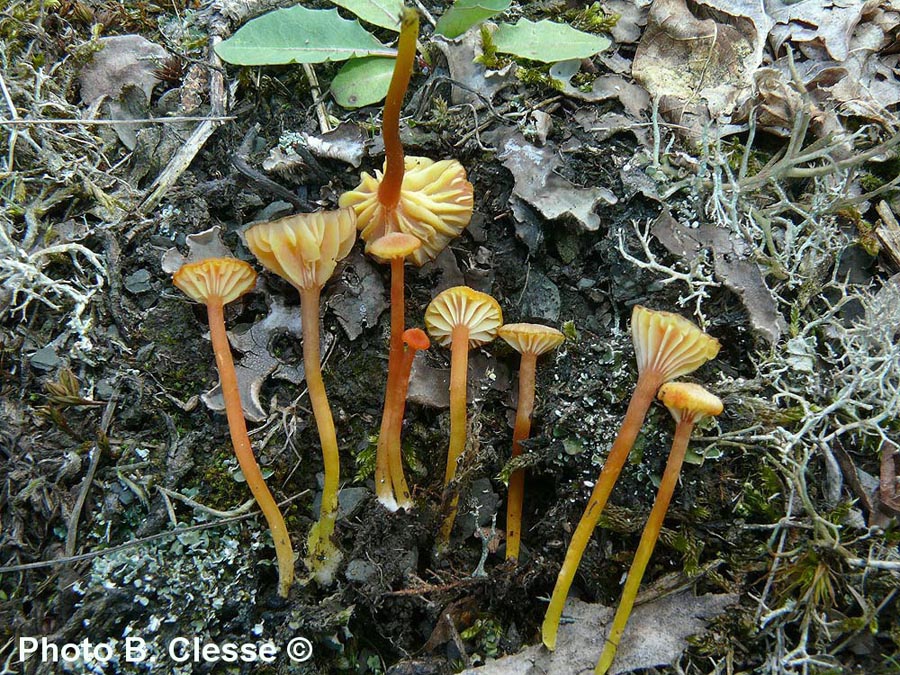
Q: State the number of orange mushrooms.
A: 9